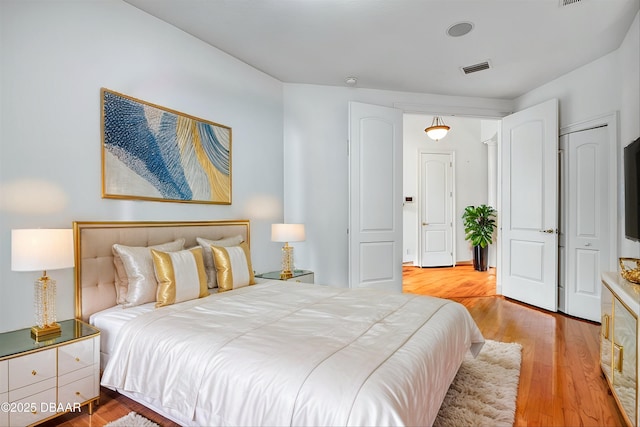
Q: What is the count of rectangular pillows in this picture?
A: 4